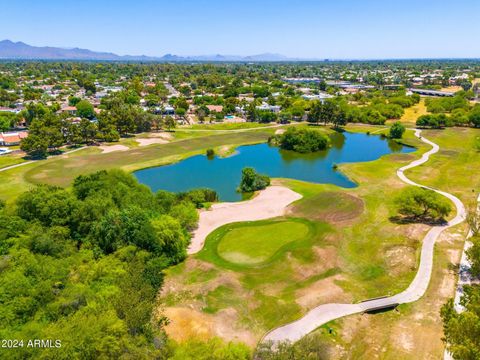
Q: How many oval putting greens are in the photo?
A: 1